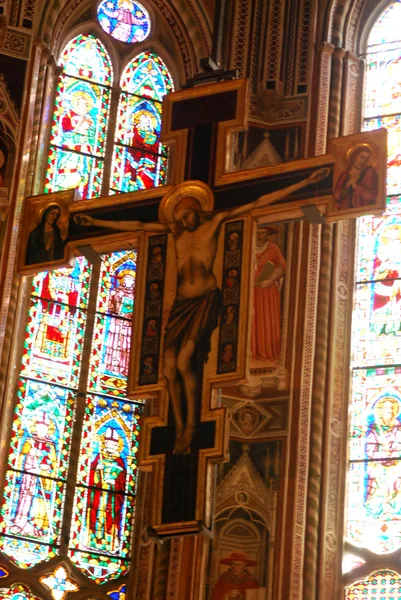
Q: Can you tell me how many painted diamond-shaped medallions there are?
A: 1